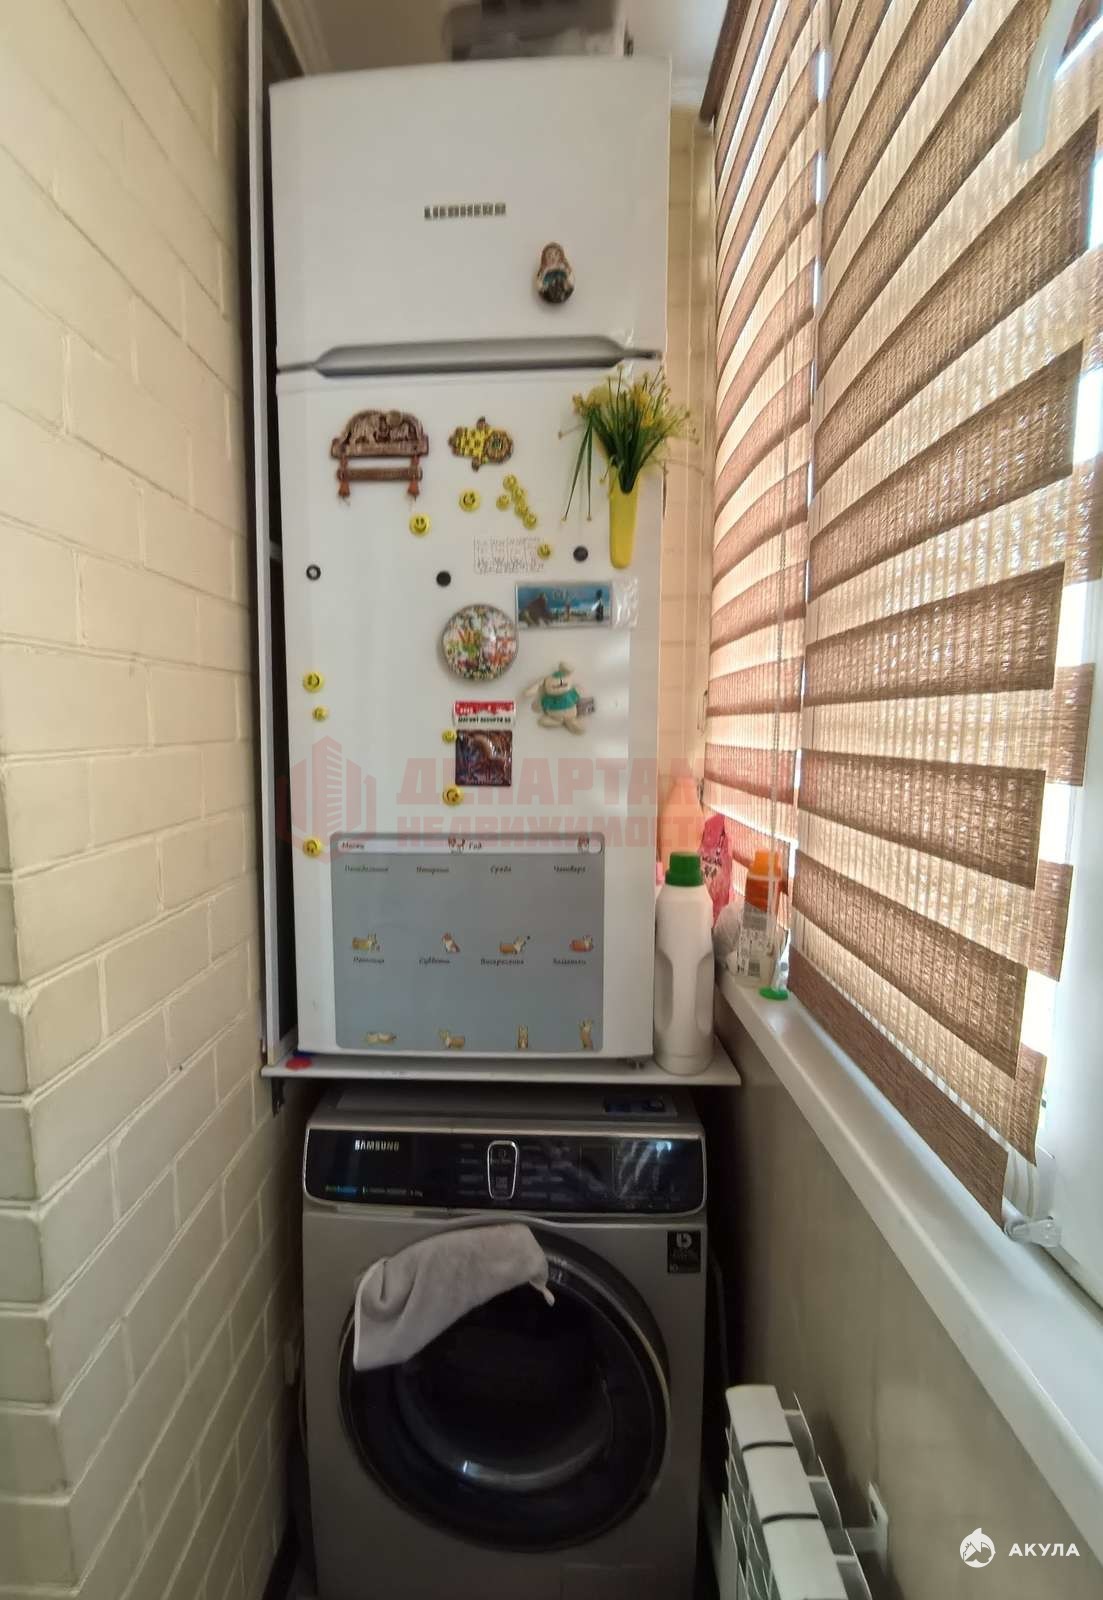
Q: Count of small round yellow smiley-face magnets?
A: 13